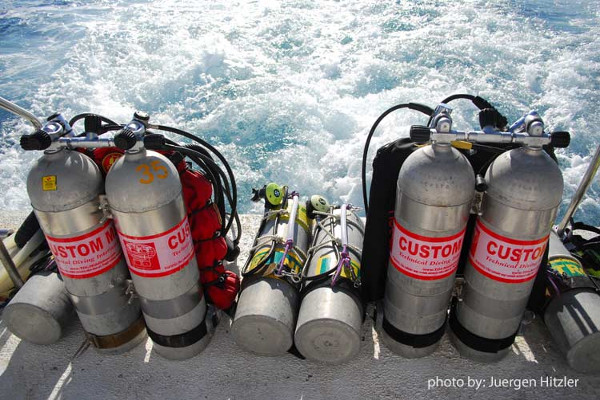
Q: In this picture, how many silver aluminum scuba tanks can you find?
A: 8